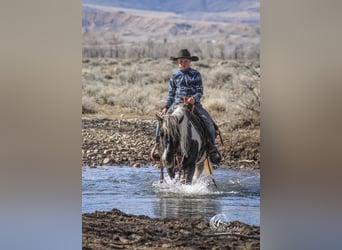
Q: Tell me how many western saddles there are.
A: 1